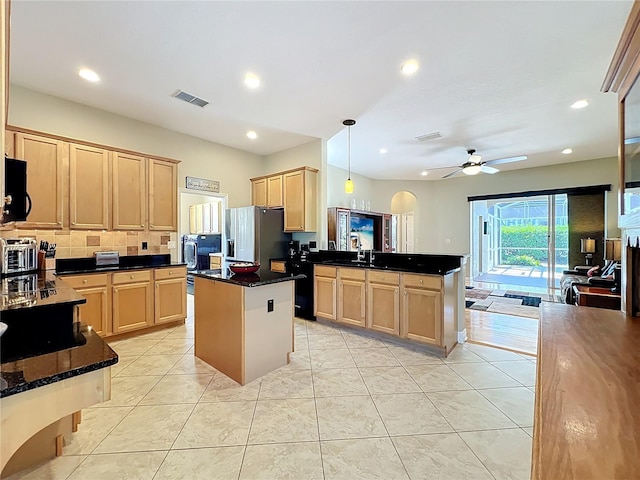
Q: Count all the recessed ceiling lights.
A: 8